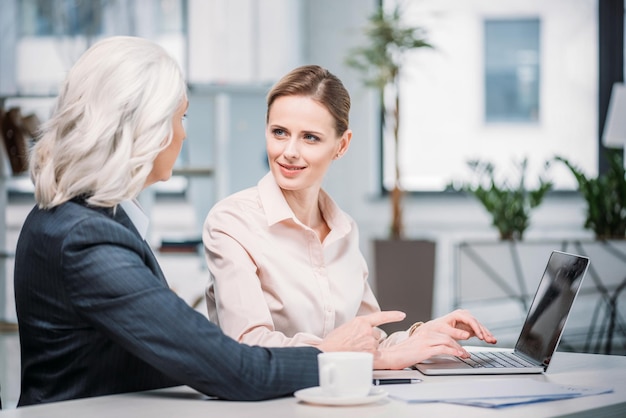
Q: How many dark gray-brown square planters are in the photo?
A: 1